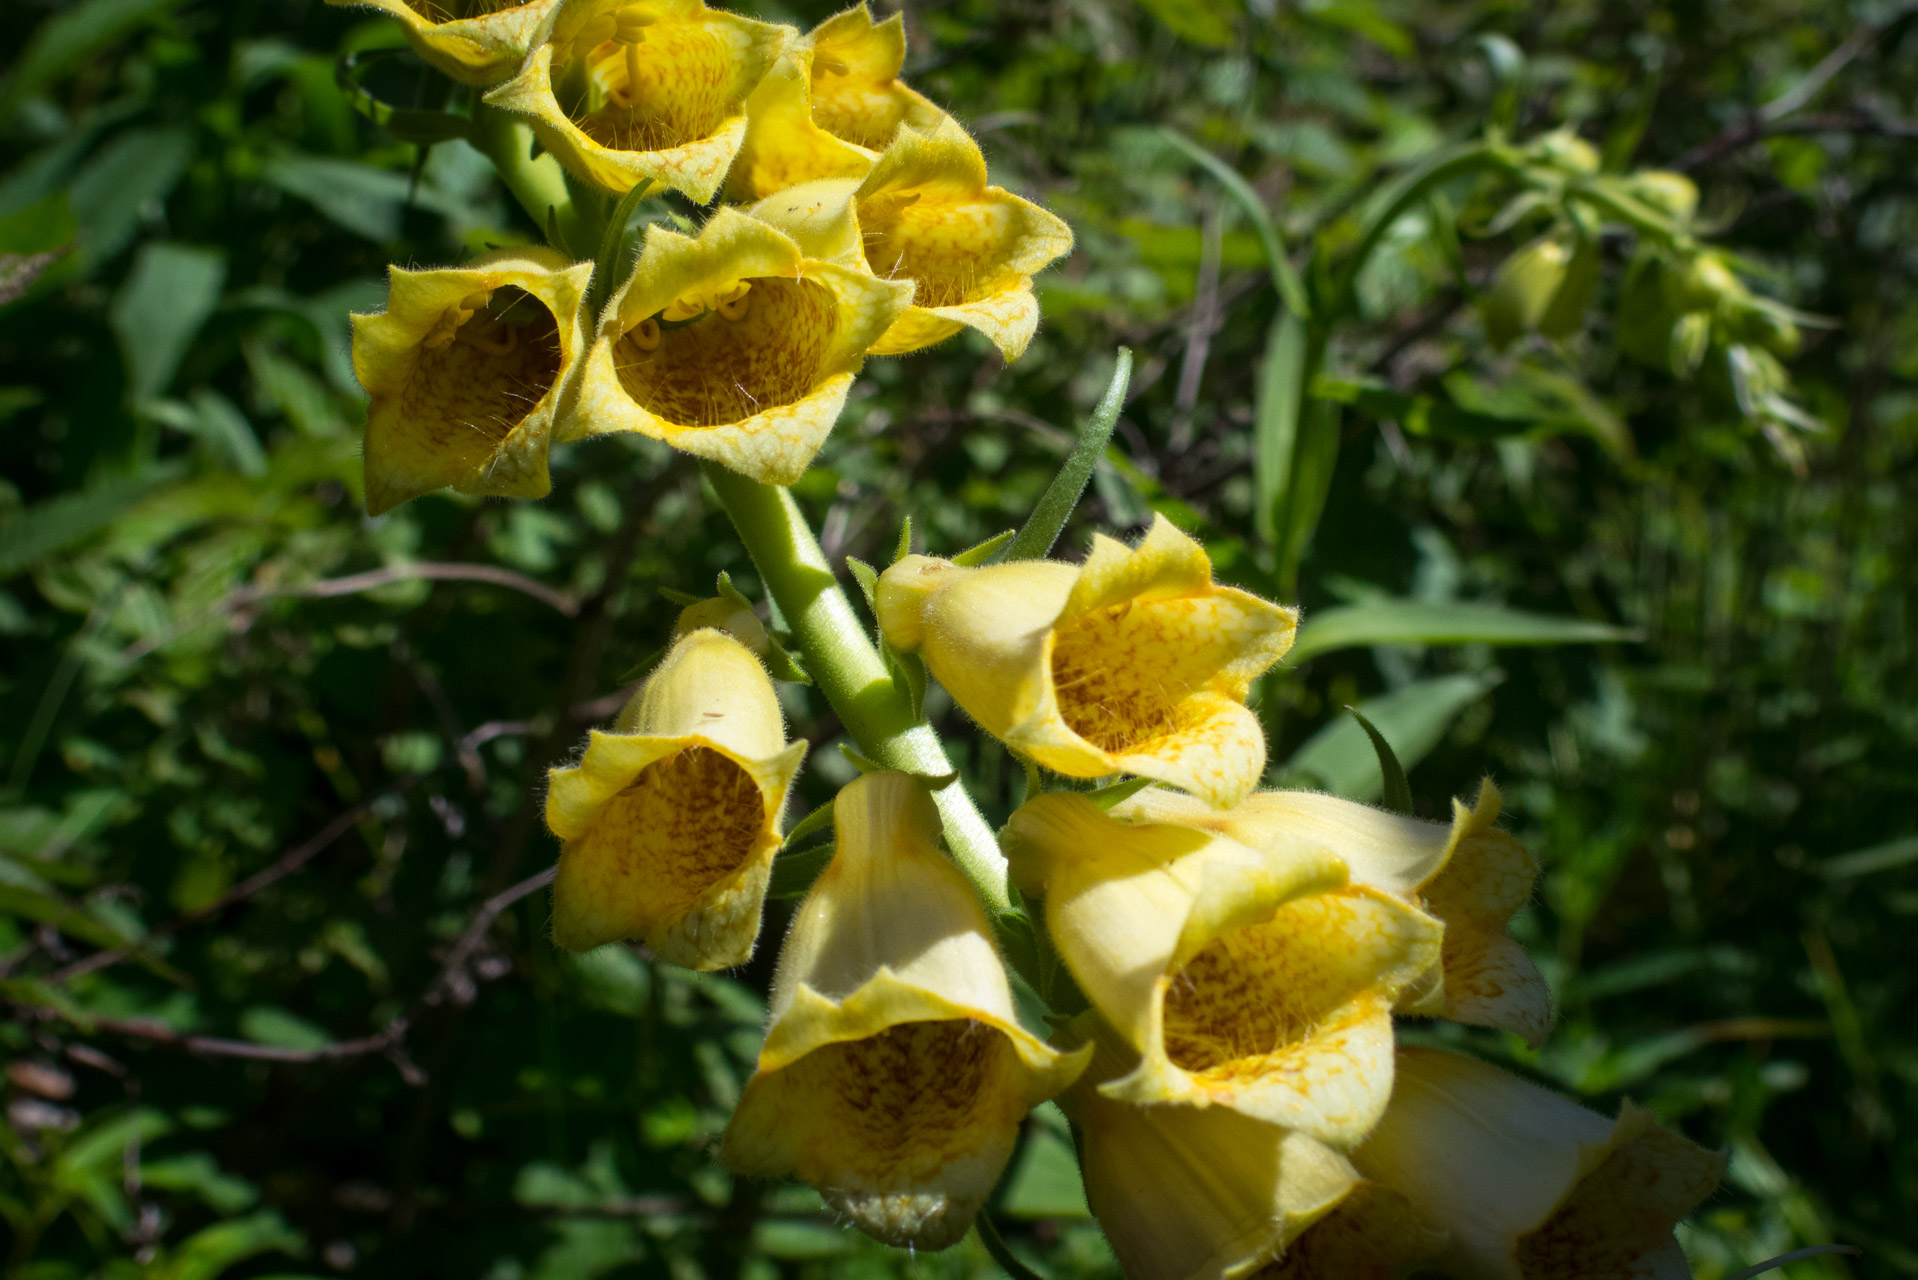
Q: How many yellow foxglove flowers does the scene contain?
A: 13